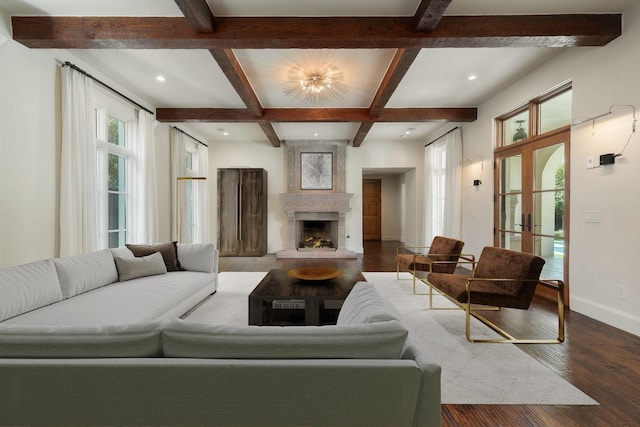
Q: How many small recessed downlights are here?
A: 5